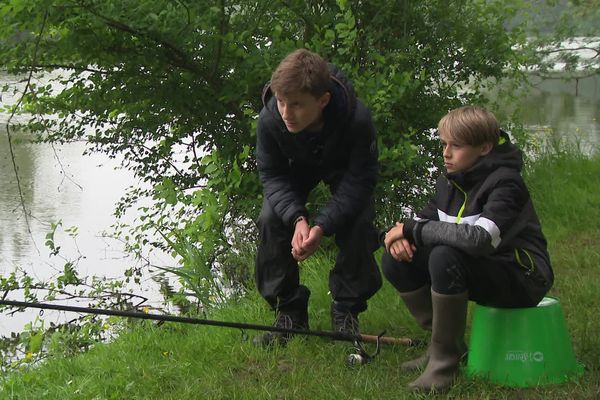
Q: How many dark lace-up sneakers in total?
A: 2